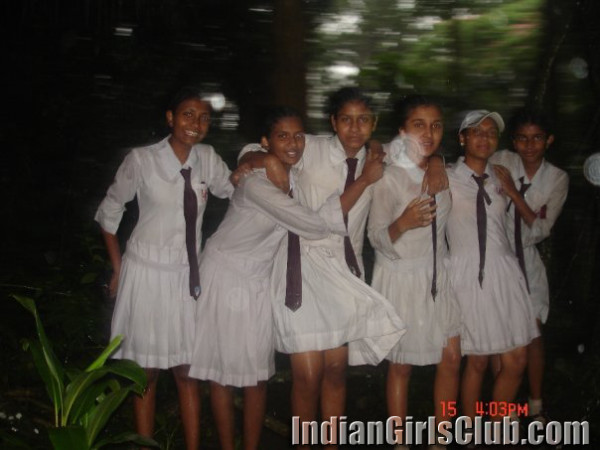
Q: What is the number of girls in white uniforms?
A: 6